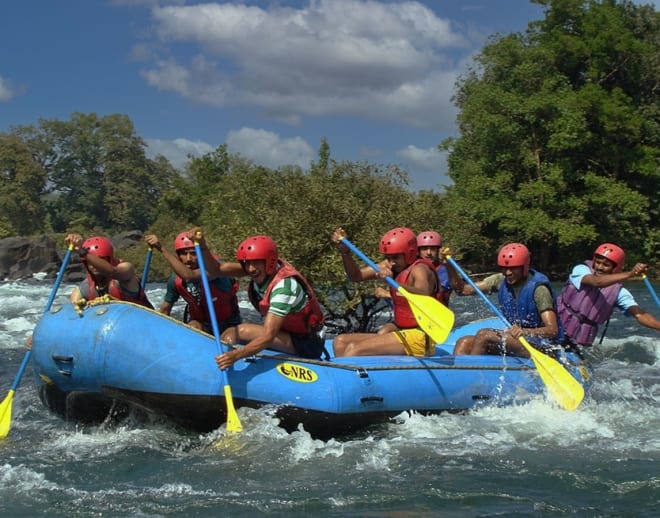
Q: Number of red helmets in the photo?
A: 7